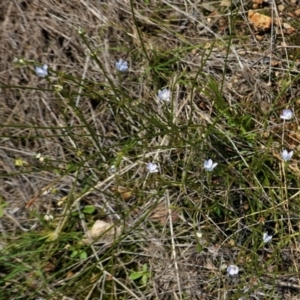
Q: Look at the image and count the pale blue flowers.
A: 9